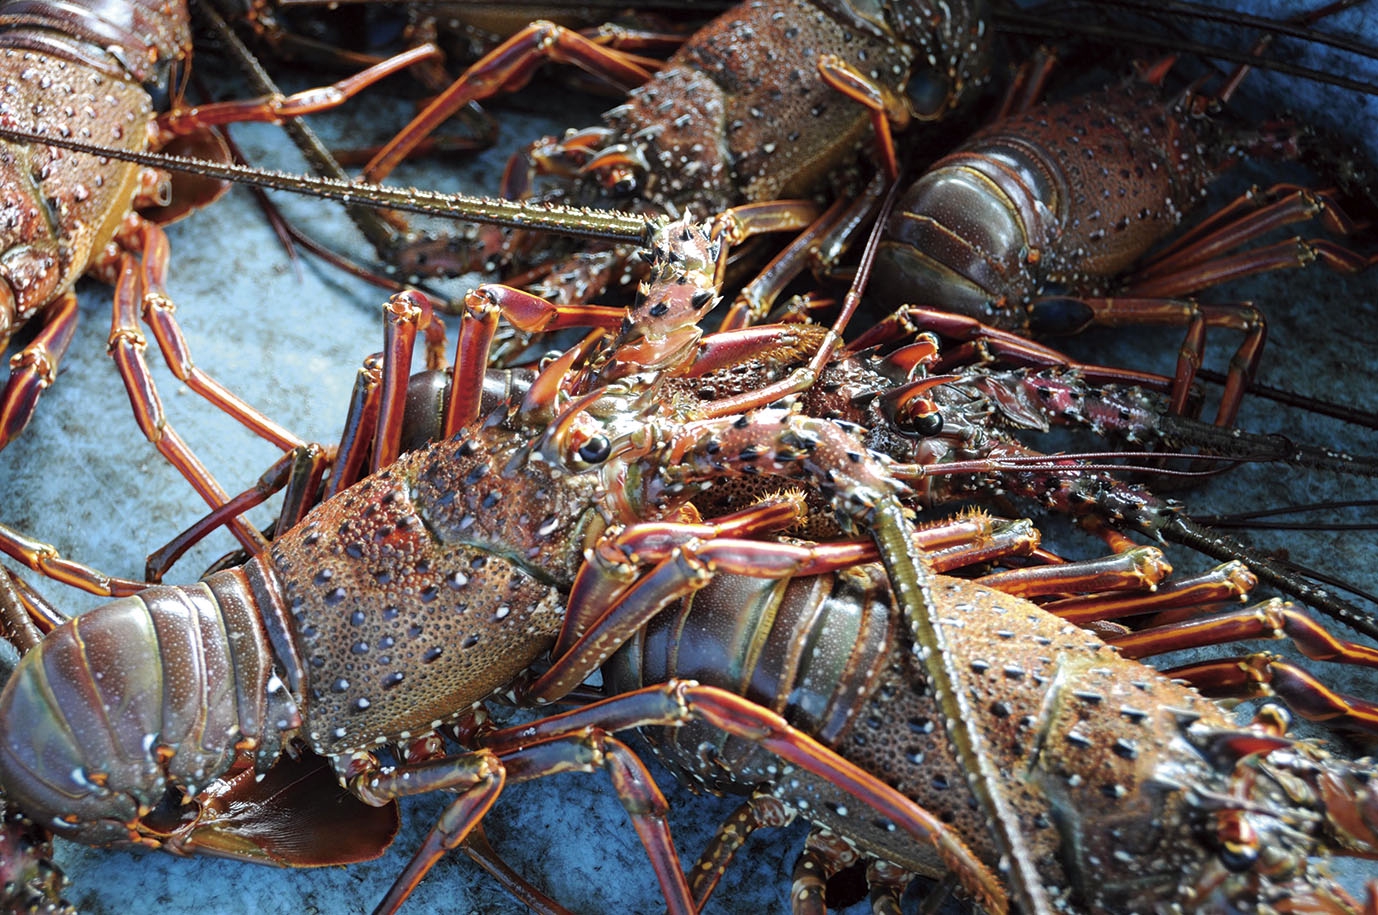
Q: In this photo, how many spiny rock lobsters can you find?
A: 6